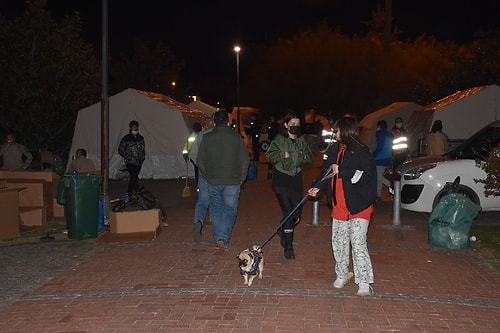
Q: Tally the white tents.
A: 4